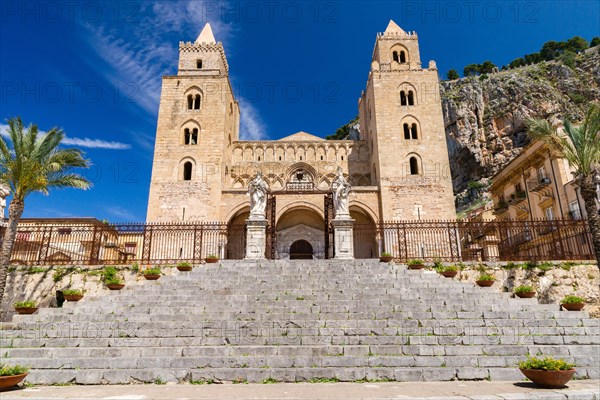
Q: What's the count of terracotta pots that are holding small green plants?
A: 14